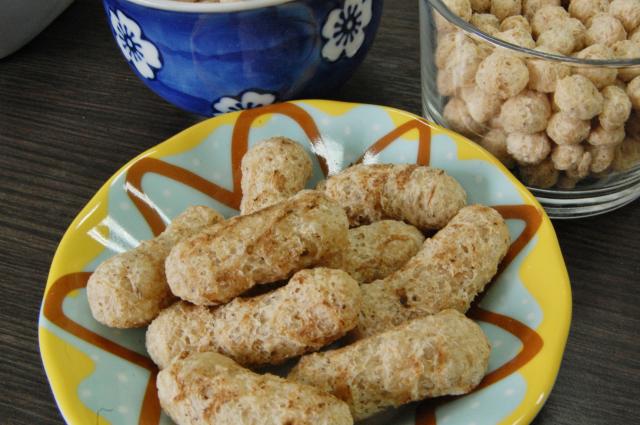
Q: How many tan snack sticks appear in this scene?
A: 9